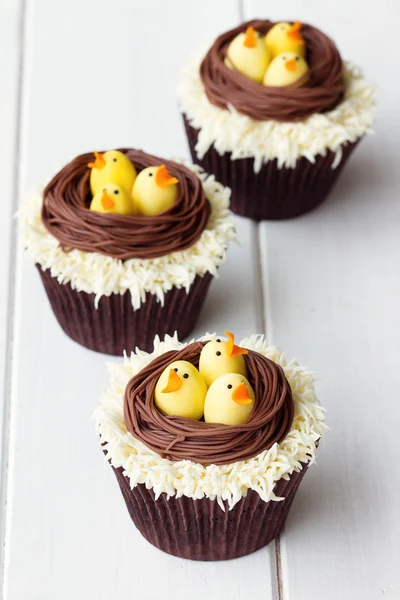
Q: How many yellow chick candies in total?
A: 9